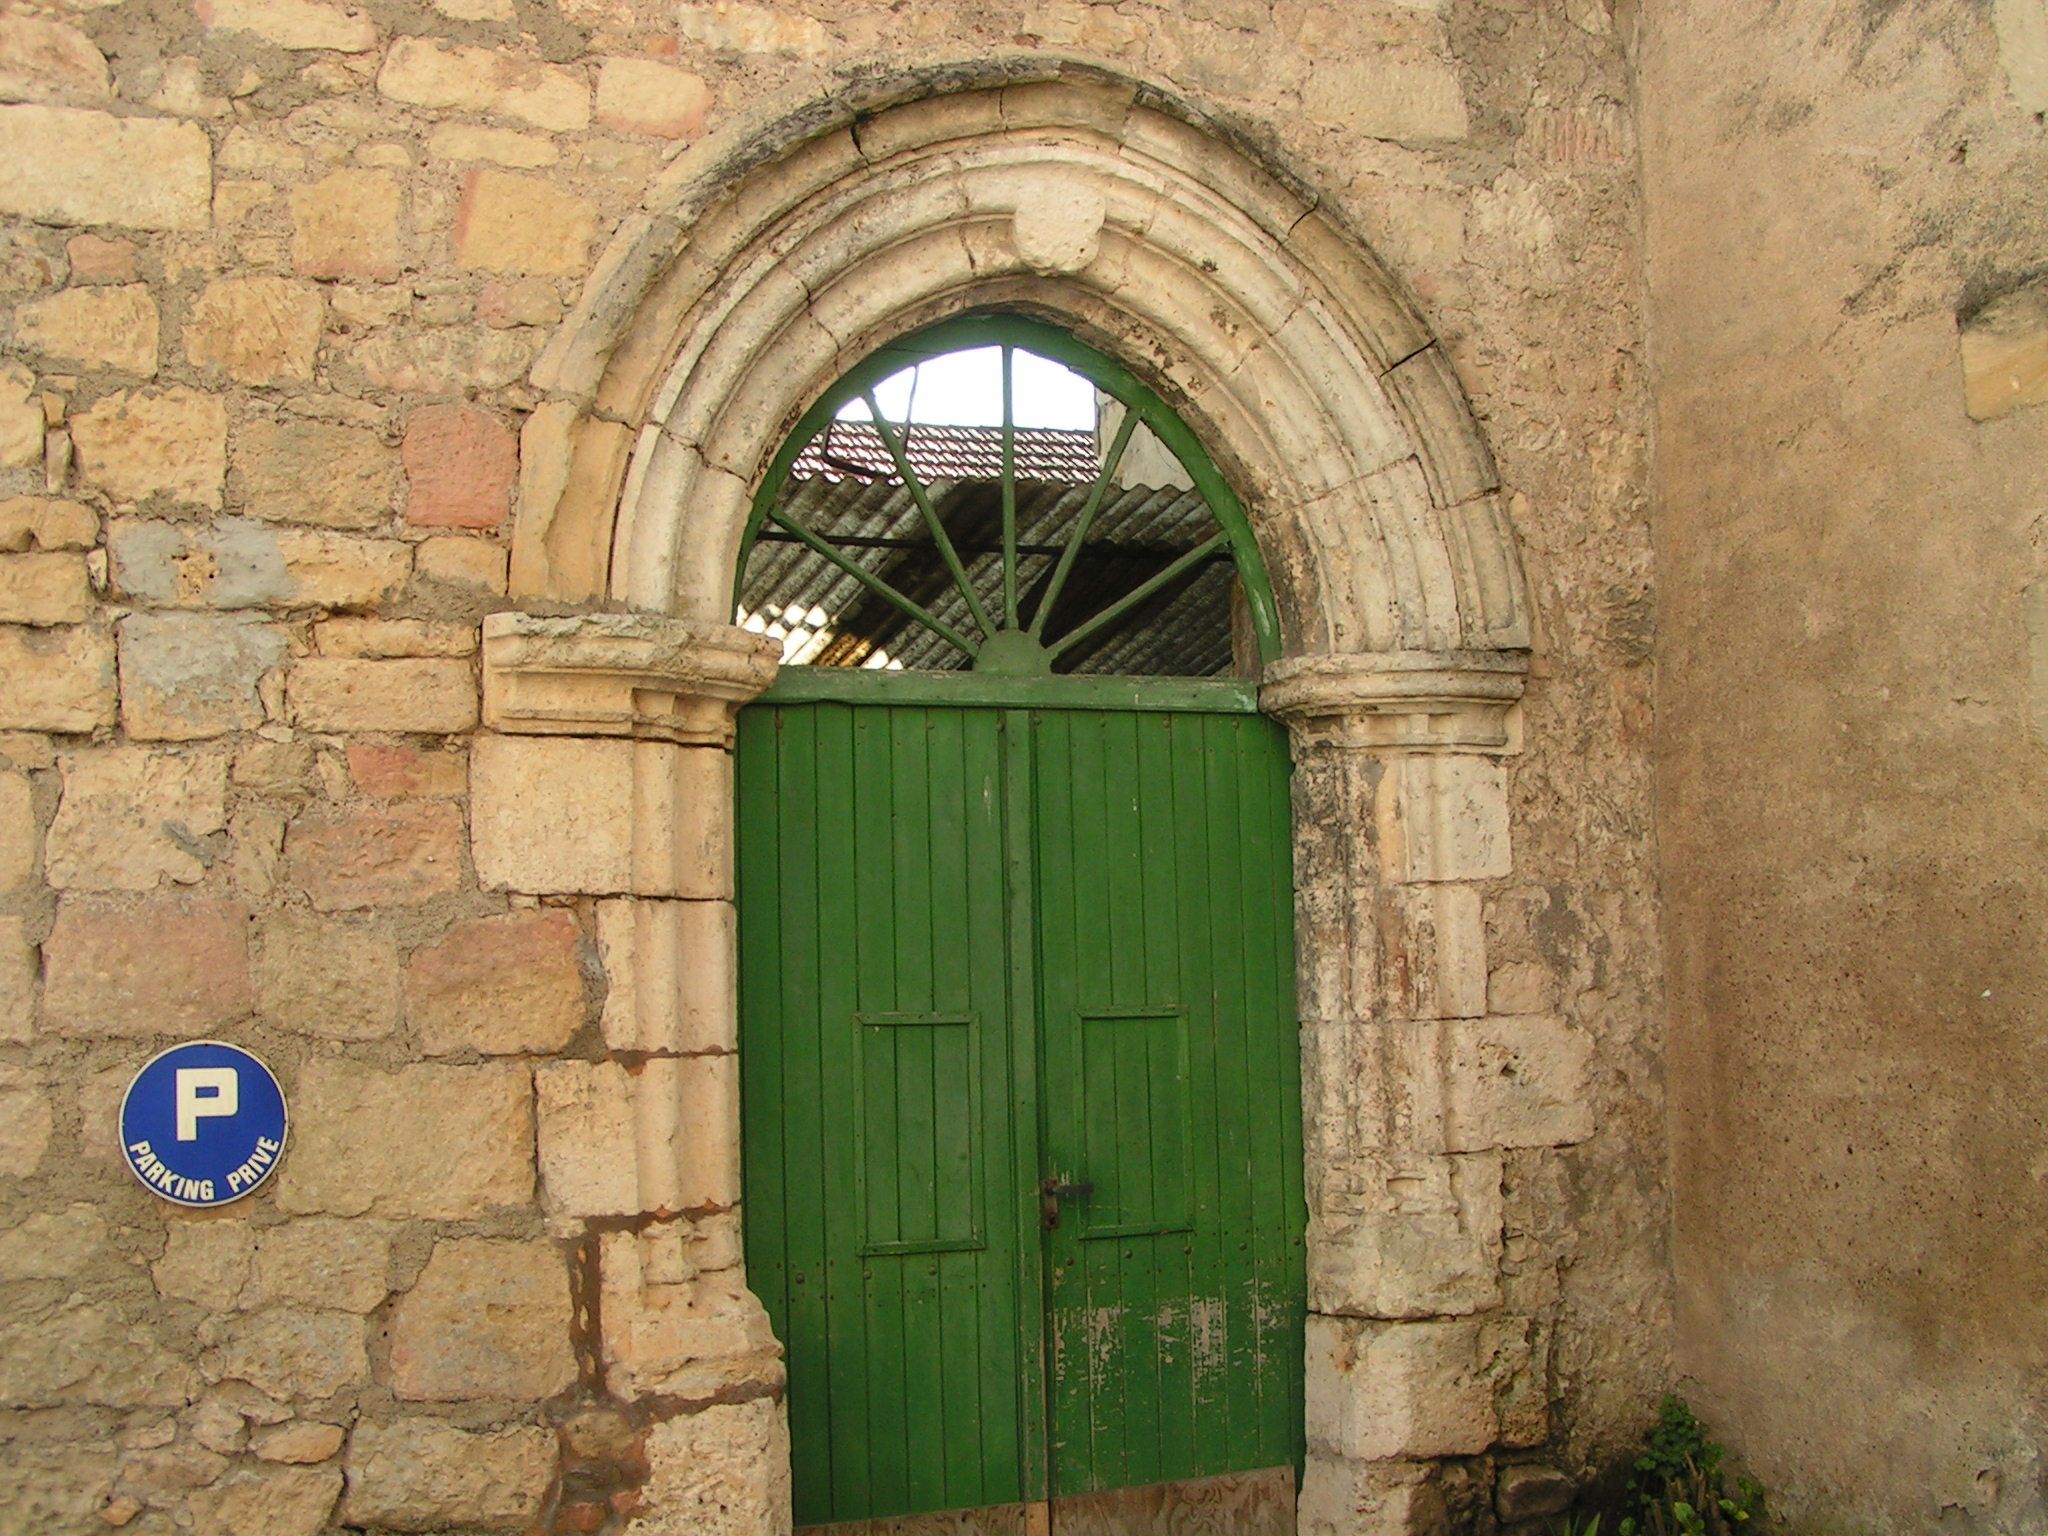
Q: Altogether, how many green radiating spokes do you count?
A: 5